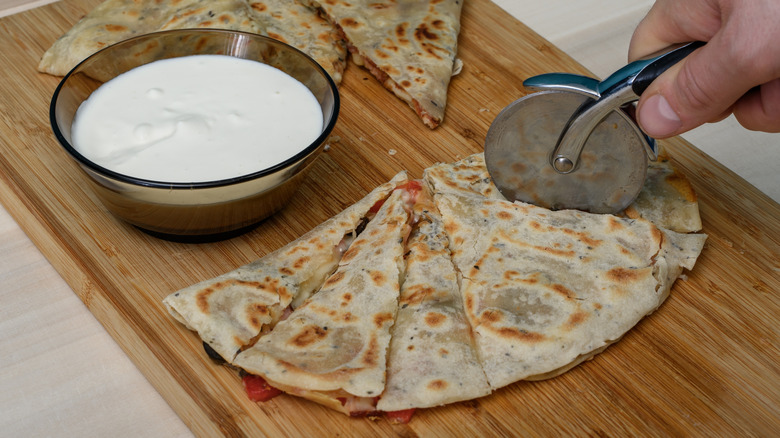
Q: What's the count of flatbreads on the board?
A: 2